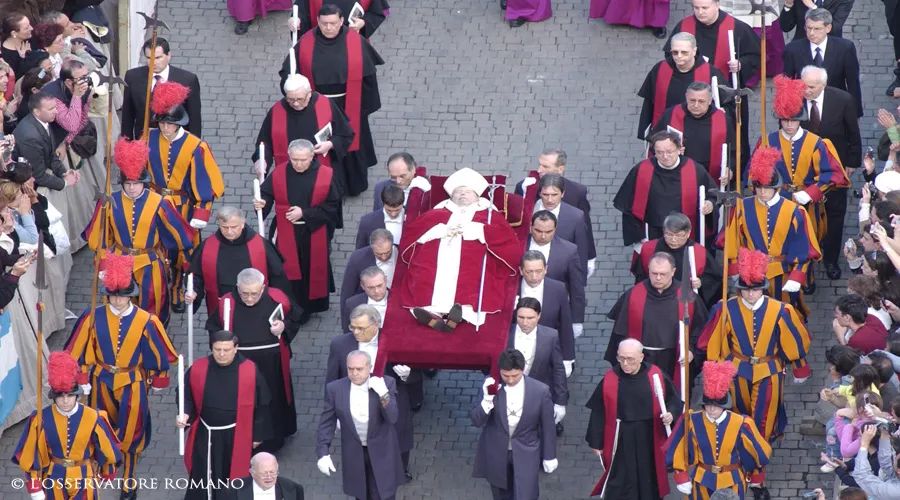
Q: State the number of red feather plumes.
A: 8